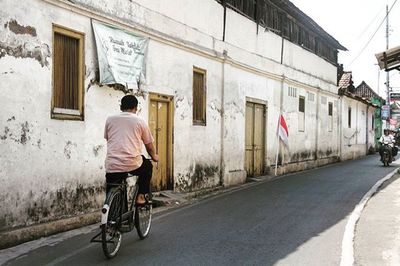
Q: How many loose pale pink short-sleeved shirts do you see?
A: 1